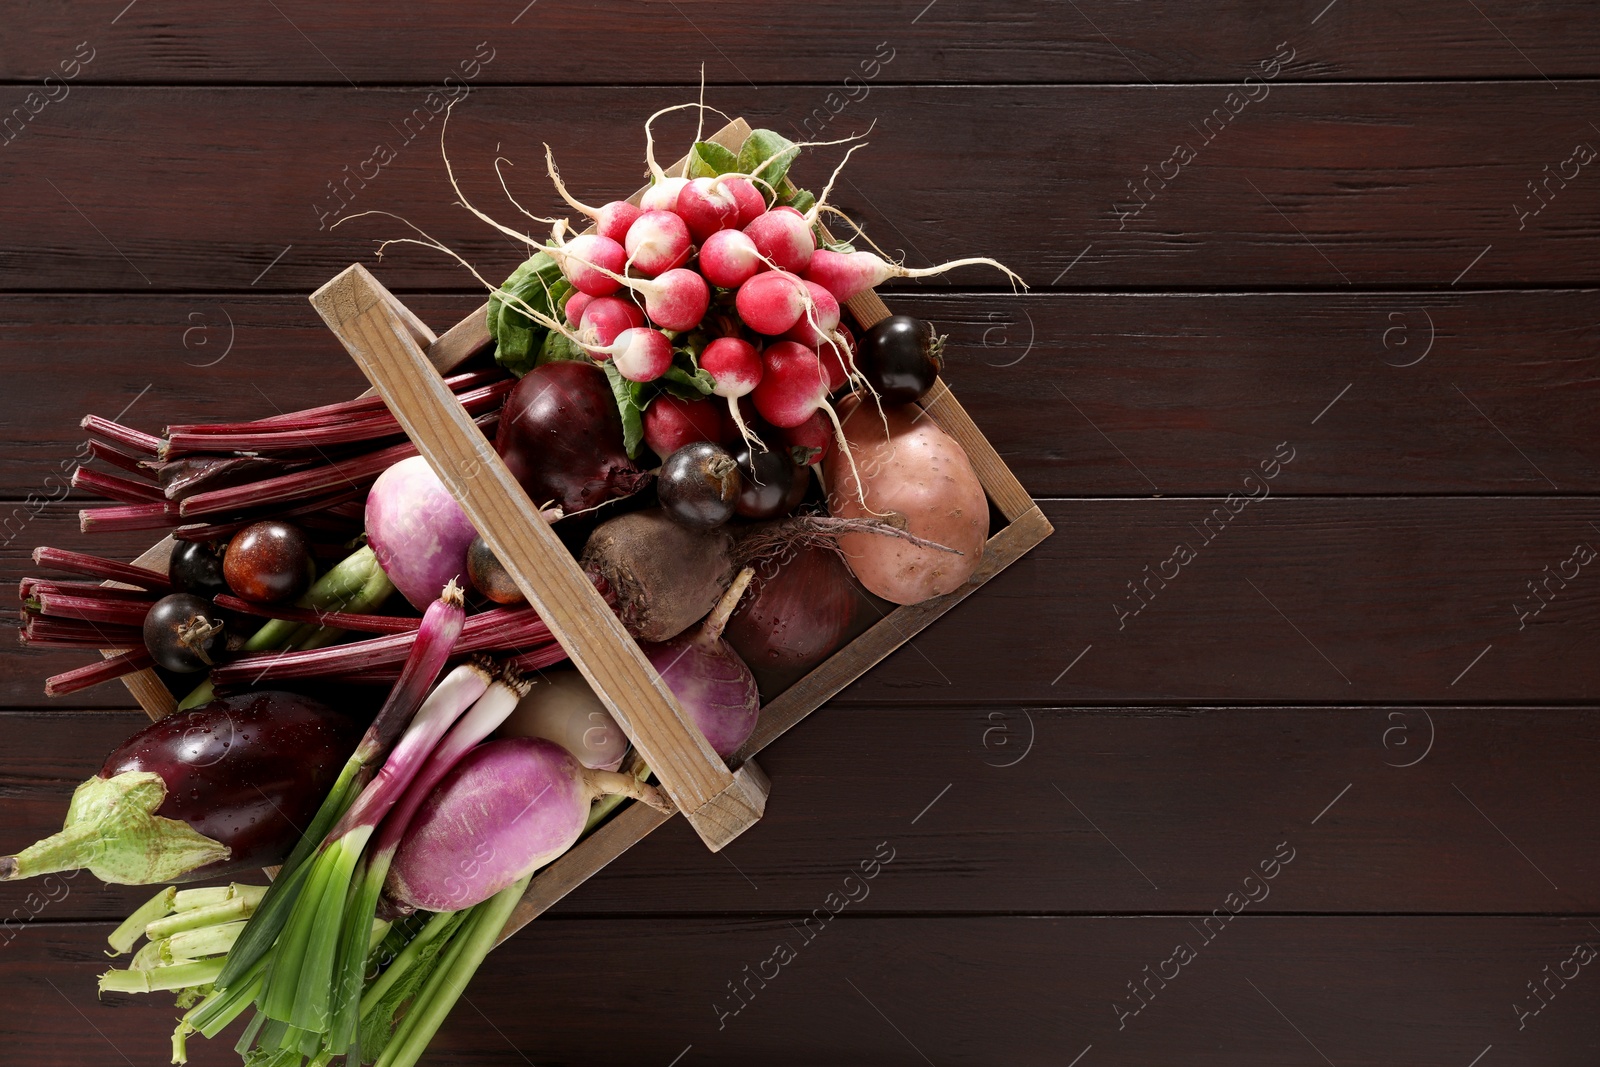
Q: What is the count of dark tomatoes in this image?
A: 7